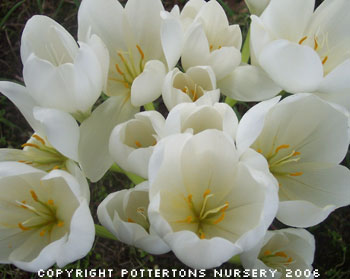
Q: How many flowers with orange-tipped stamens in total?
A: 11